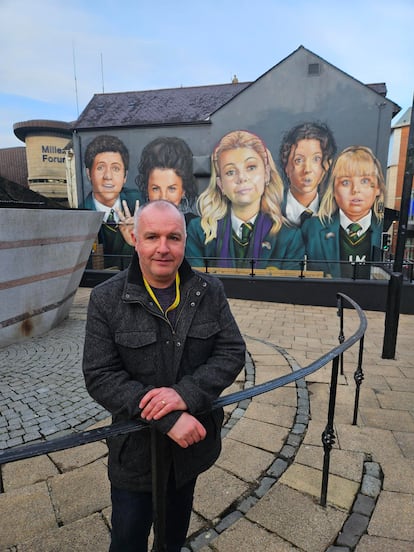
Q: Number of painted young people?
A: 5